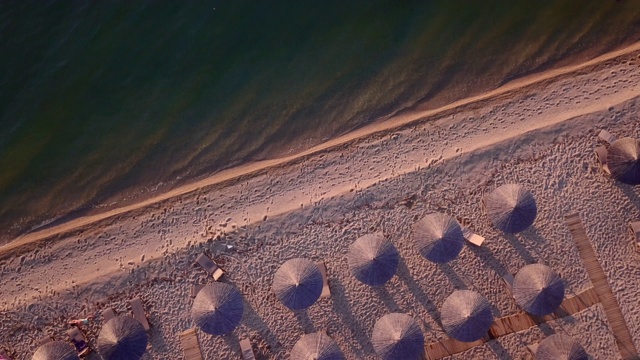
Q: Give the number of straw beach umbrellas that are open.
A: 13